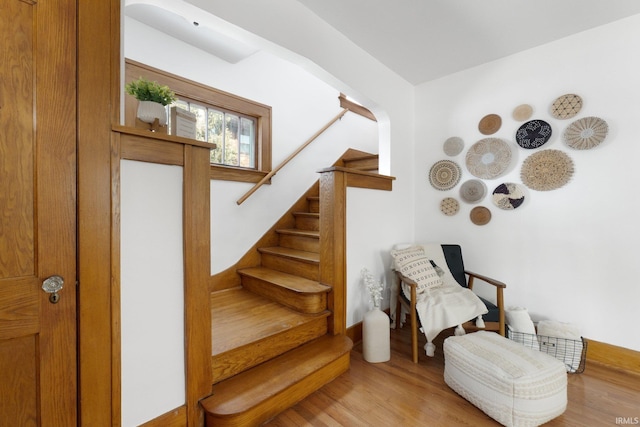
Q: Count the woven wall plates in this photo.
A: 13